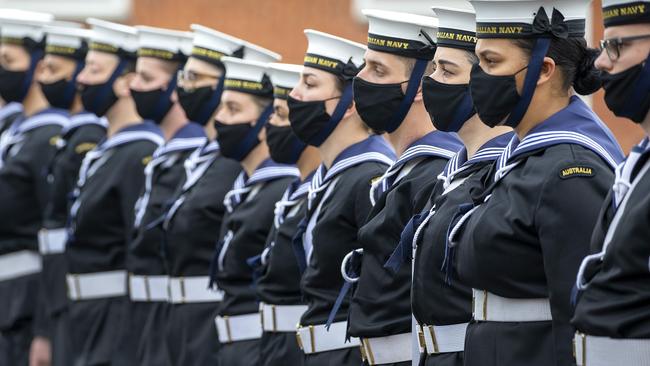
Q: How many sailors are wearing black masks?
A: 12